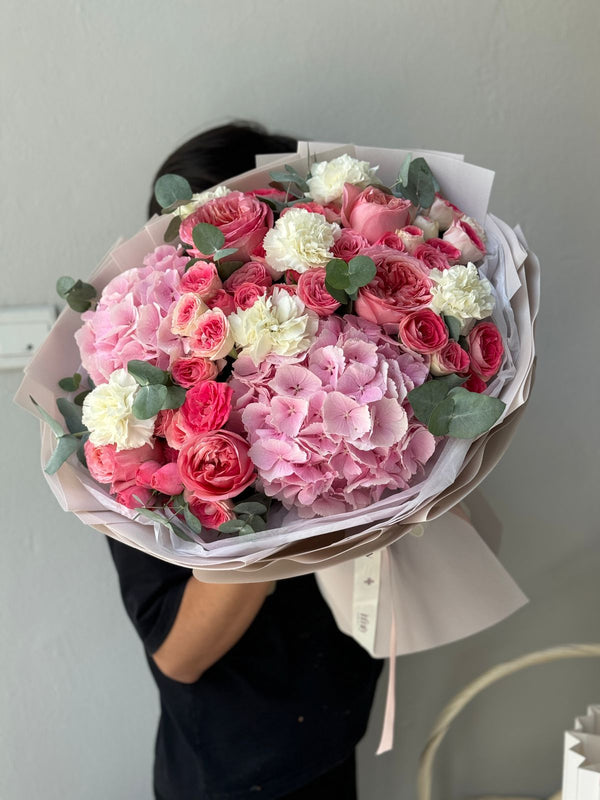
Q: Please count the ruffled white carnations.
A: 6